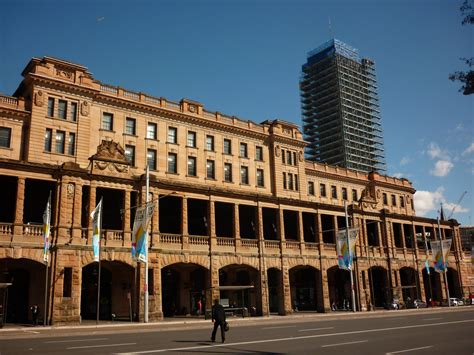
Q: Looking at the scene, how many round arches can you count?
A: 11